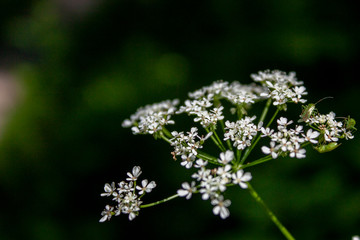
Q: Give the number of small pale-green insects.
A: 3